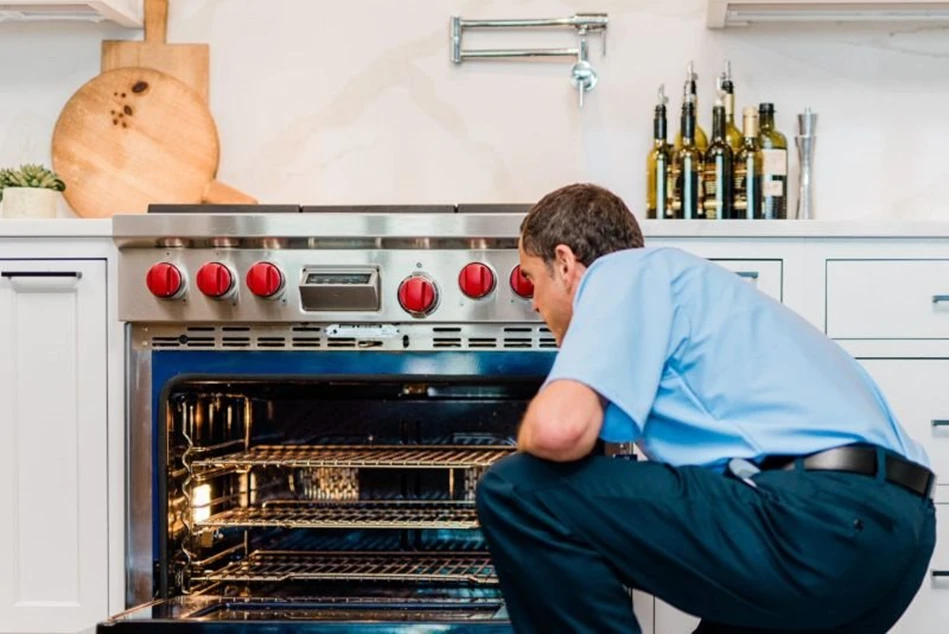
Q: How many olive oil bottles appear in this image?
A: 7